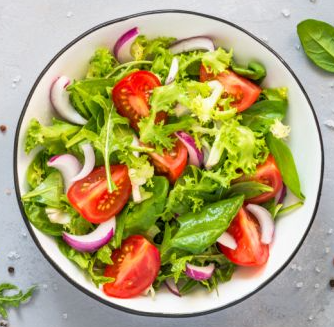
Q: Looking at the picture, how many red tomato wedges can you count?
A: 7